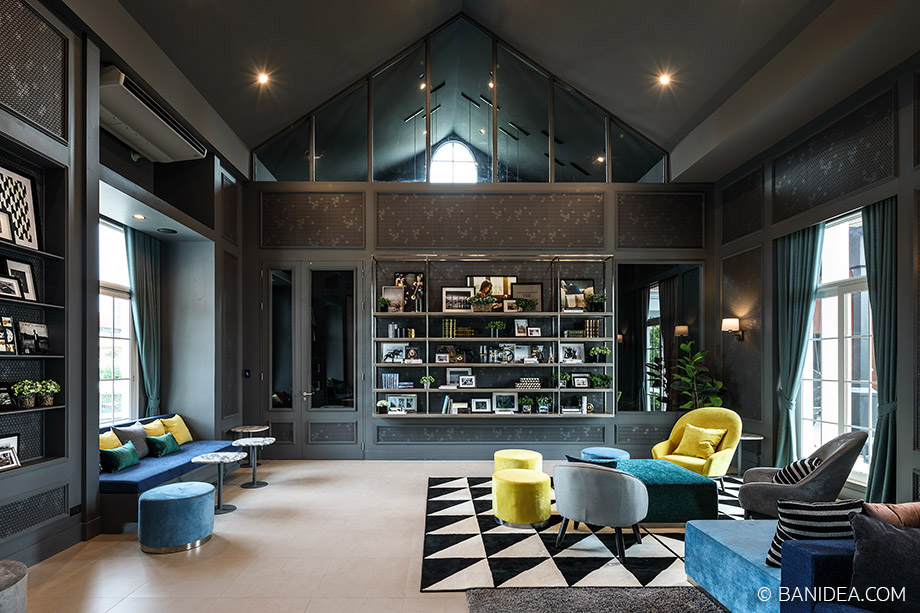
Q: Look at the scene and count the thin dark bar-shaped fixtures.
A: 10